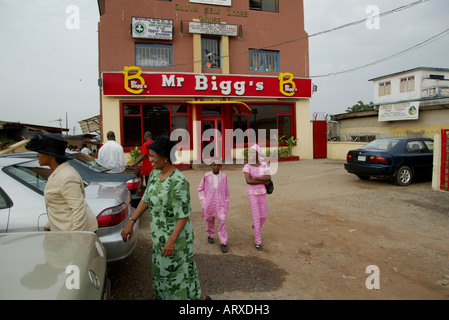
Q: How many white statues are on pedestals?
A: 0